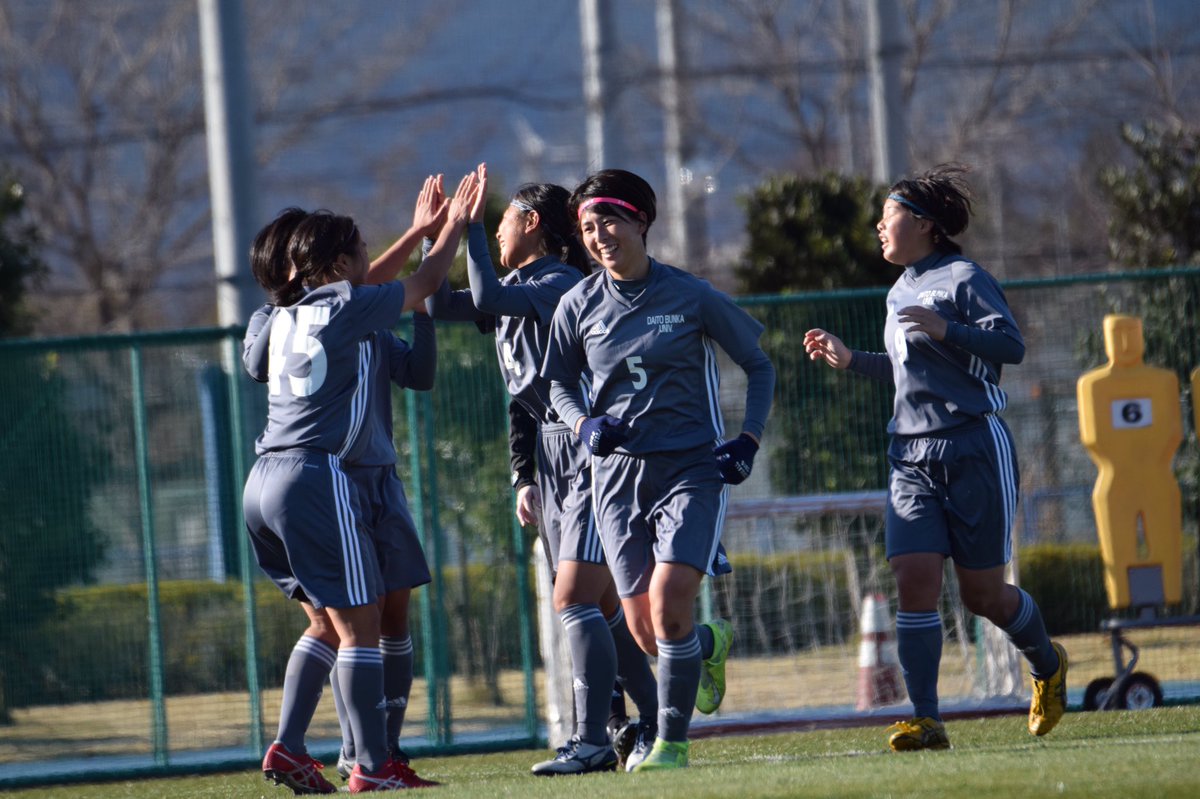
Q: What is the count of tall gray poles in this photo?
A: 4